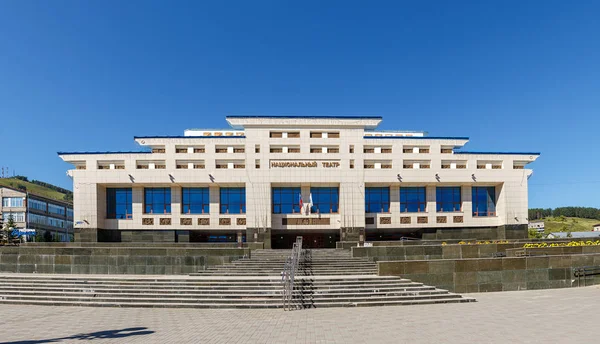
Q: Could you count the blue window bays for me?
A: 10